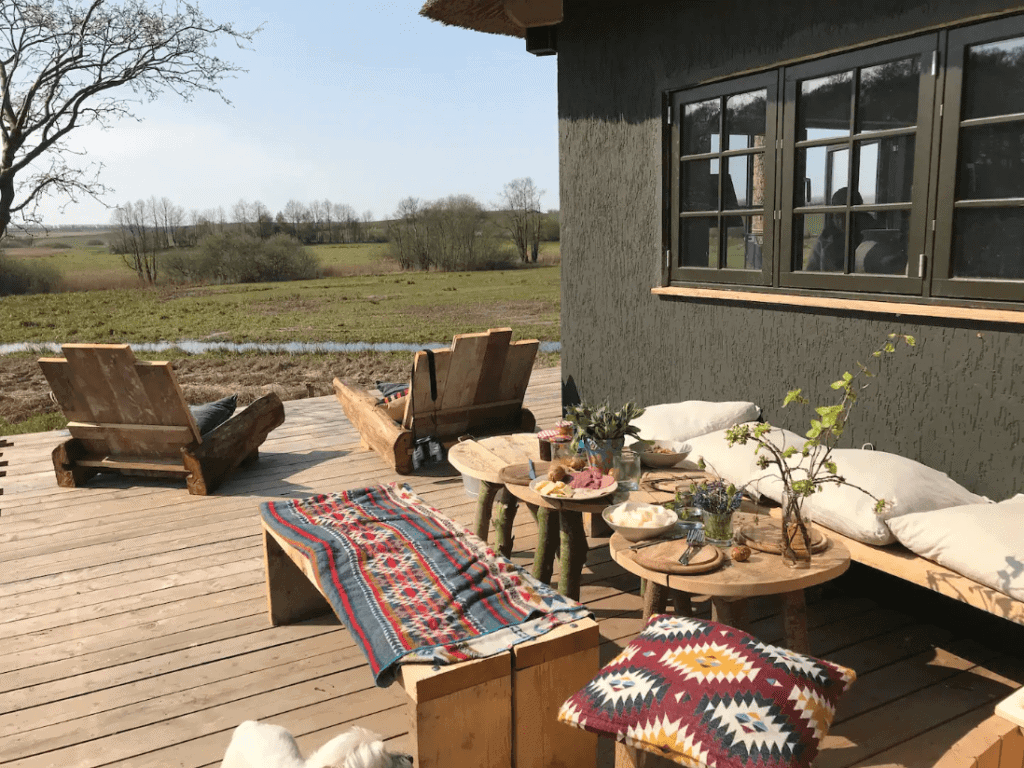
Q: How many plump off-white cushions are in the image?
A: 4